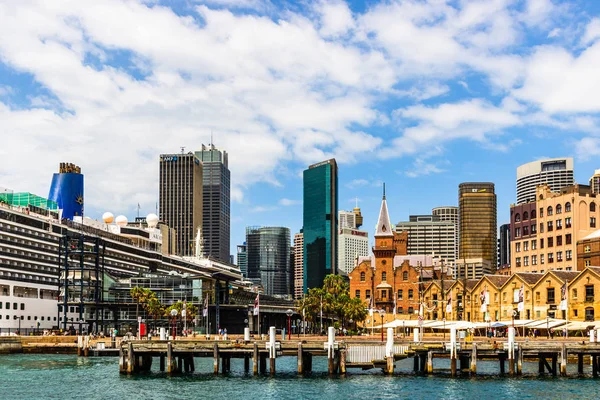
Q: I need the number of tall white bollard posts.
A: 5